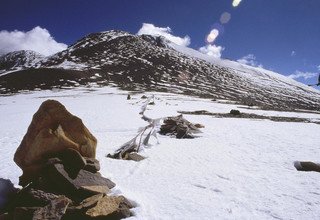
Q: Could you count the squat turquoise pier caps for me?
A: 0